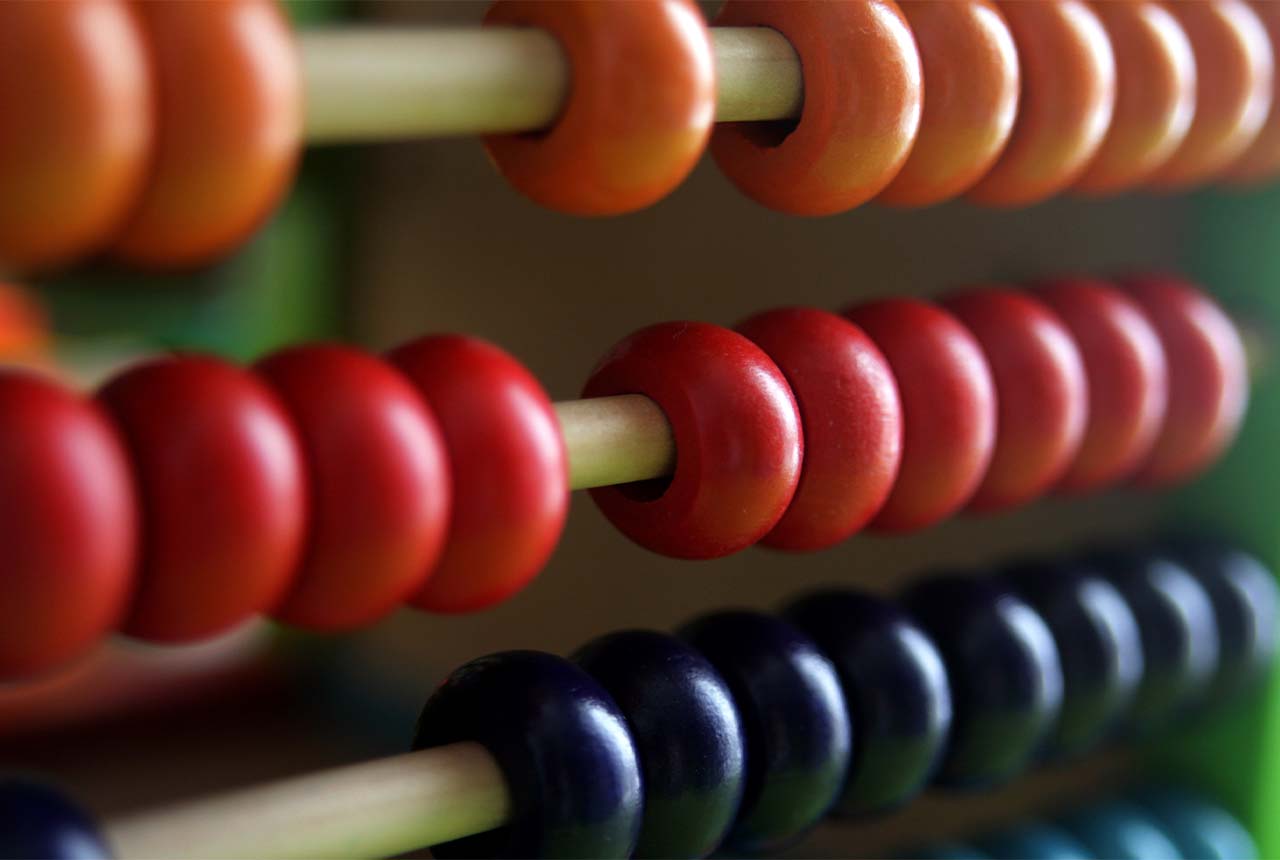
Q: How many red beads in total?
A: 10